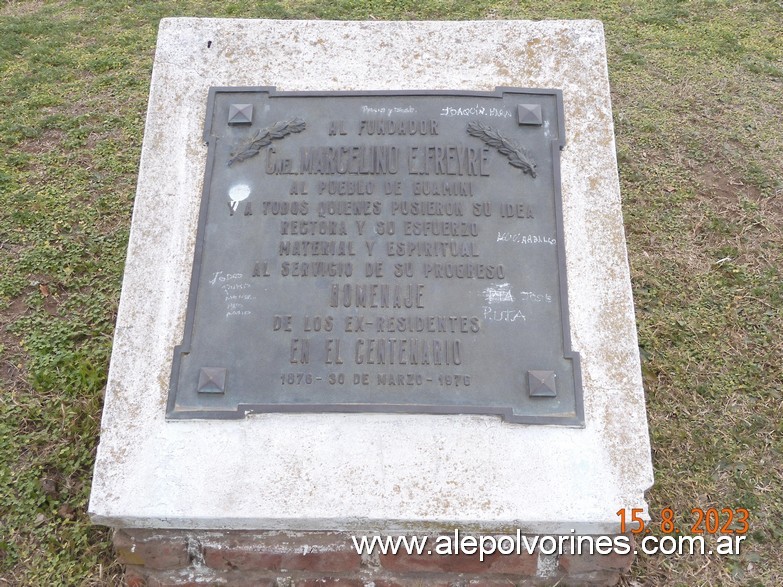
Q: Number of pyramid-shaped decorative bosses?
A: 4